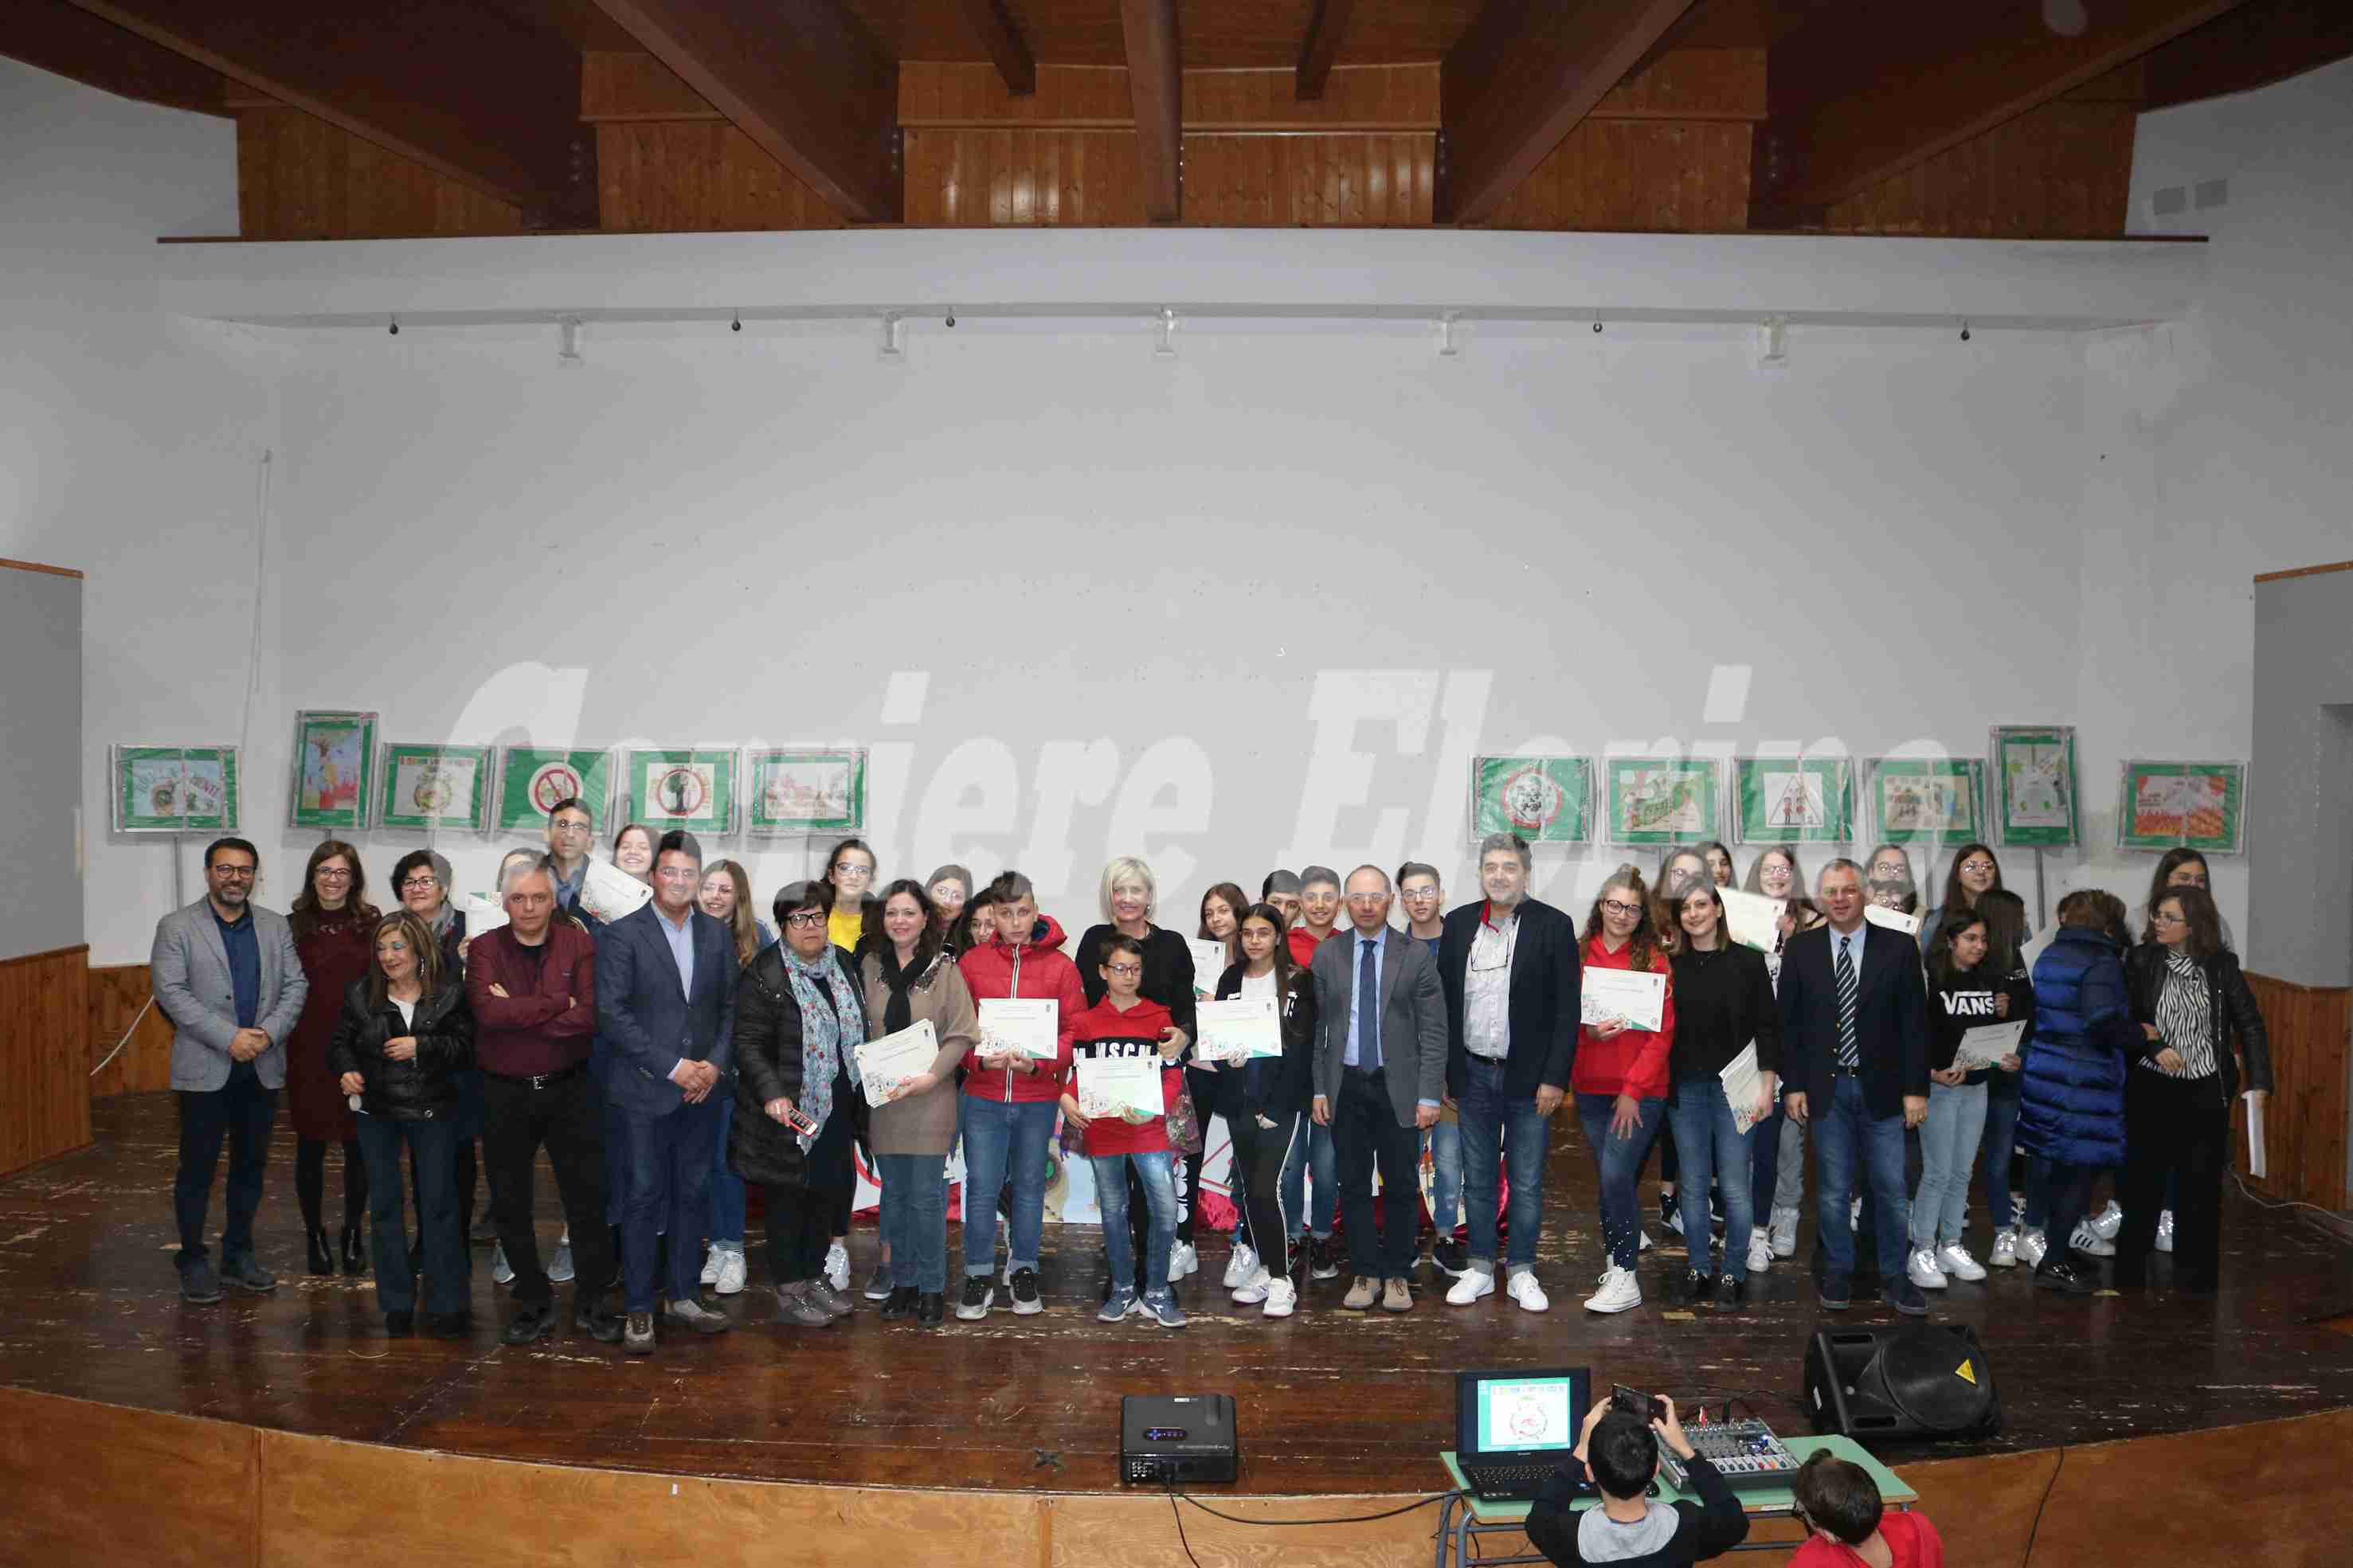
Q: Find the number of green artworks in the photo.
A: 12